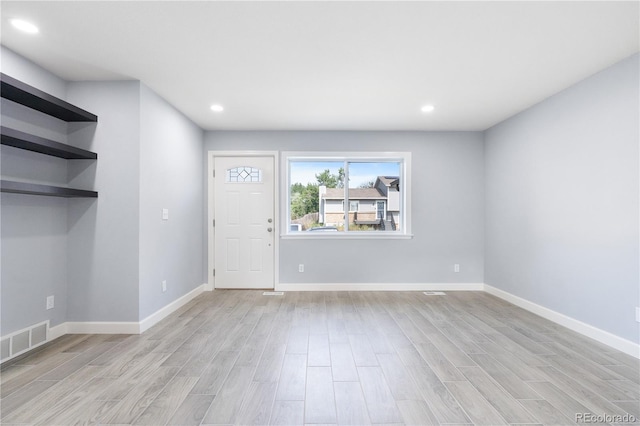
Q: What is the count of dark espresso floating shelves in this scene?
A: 3